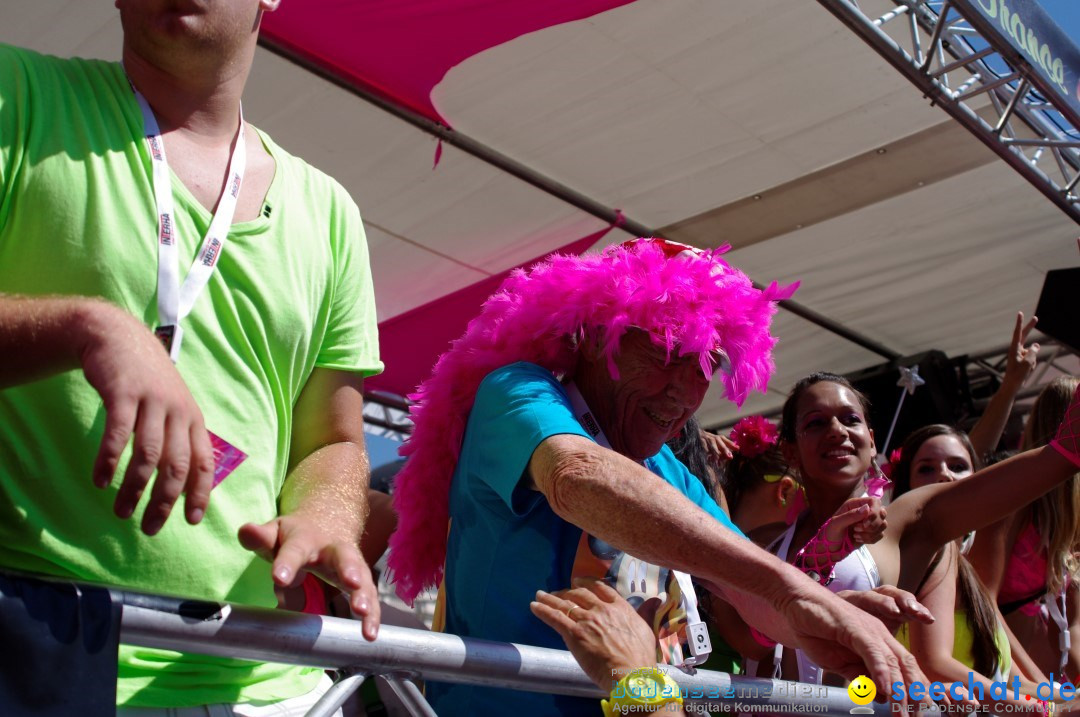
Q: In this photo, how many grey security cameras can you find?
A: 0